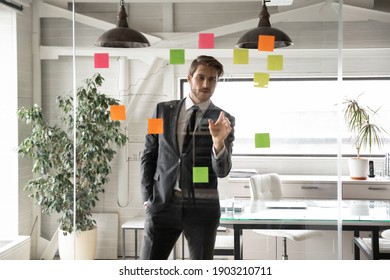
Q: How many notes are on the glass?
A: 11